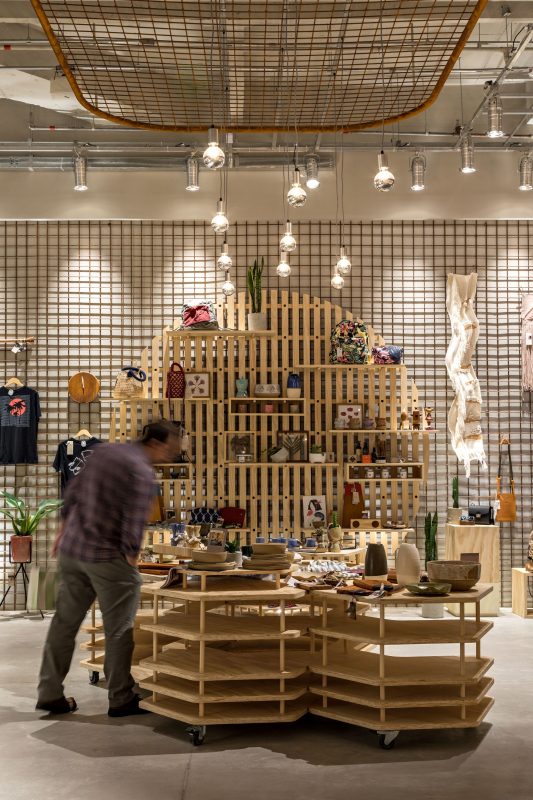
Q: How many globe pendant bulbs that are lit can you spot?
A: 10